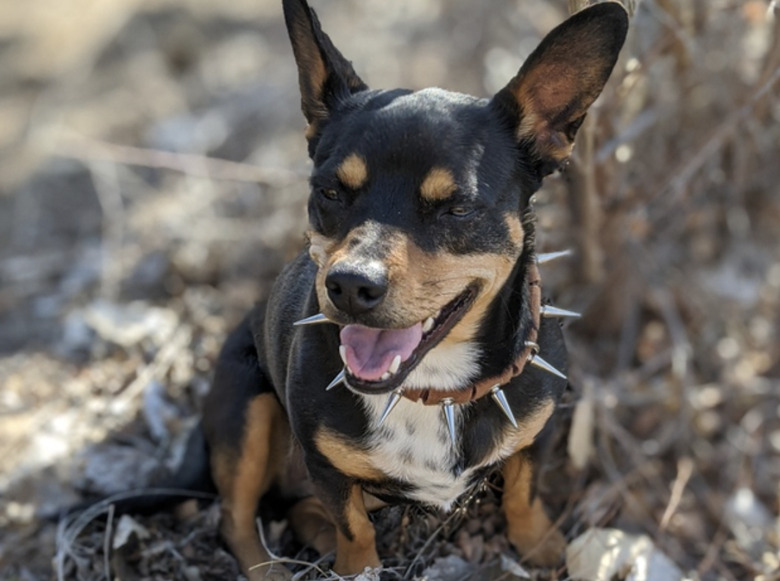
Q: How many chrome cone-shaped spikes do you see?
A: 8